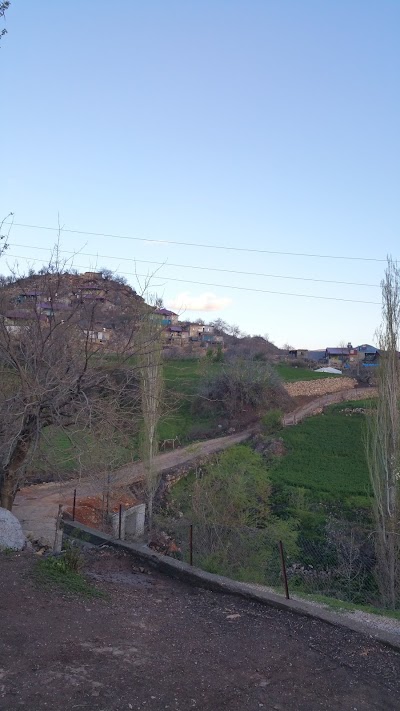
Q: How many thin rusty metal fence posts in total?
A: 4